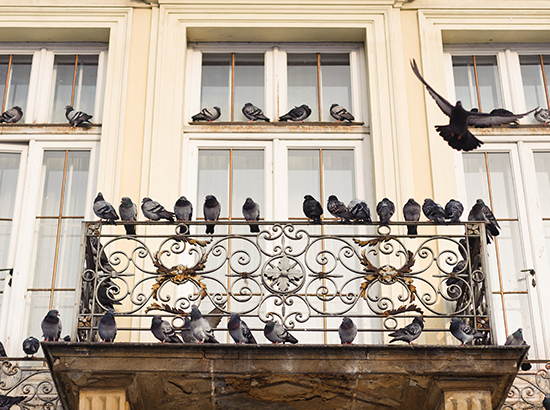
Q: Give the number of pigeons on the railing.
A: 14